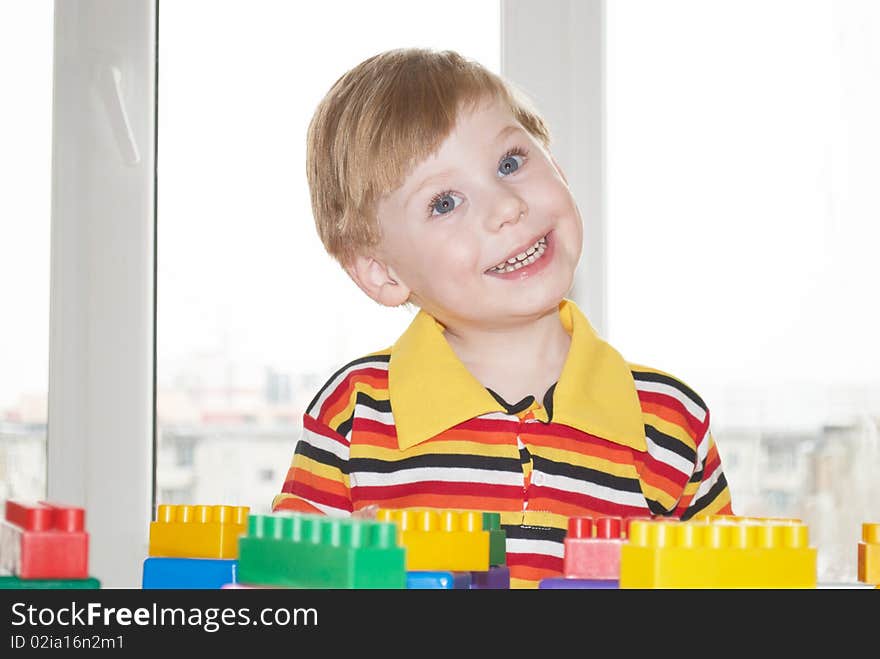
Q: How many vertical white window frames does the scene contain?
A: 2